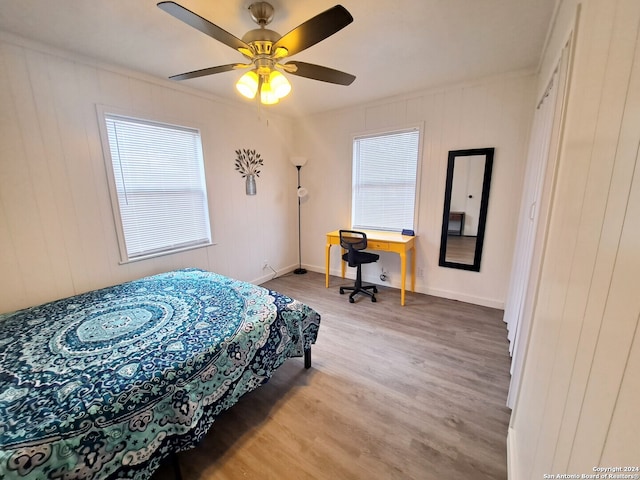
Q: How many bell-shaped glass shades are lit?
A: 3